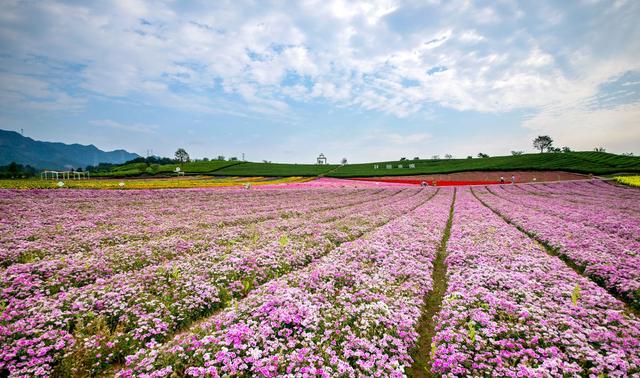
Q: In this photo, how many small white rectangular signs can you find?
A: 4